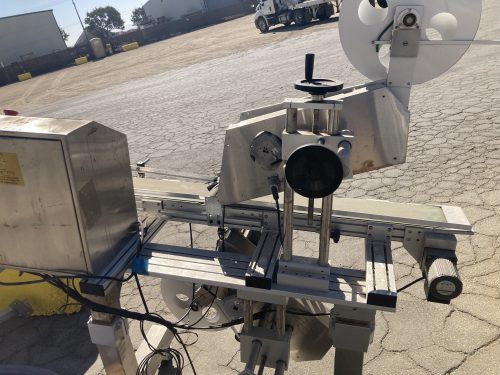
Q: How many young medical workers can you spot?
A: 0